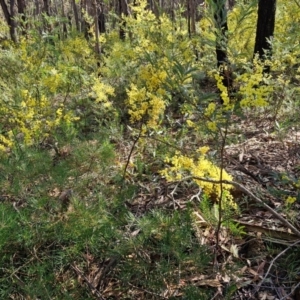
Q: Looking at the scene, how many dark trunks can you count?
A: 2